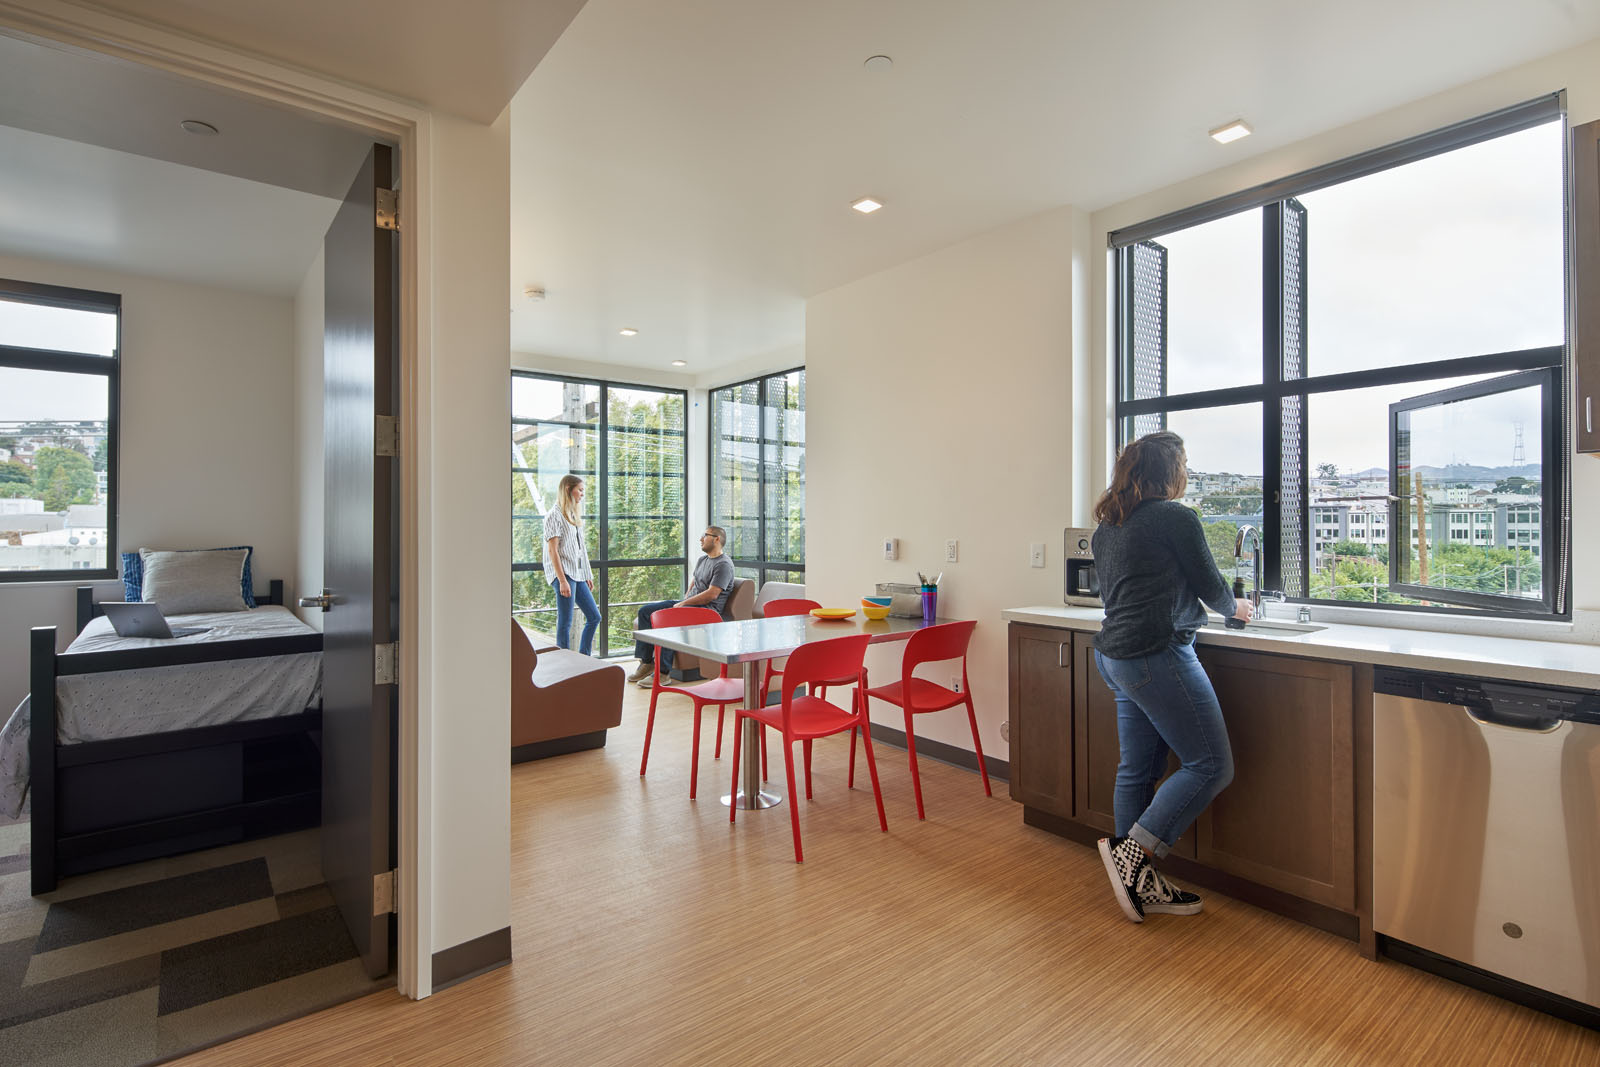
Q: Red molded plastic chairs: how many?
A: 4